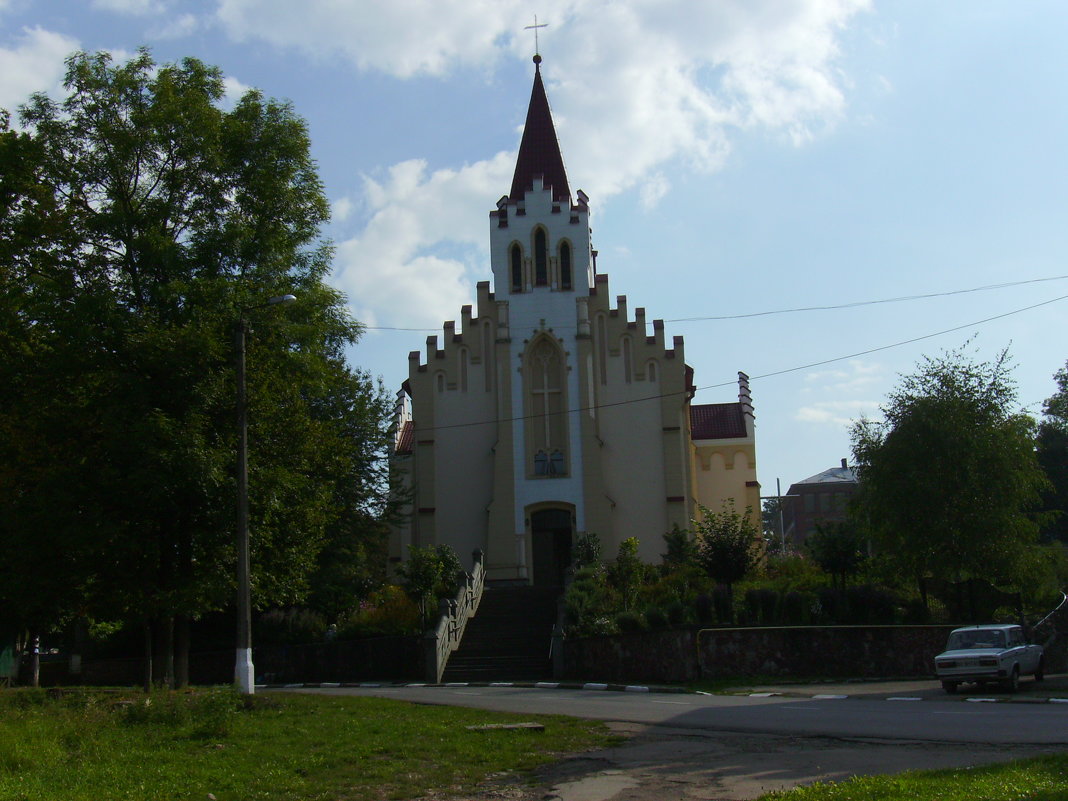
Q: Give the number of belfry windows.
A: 3